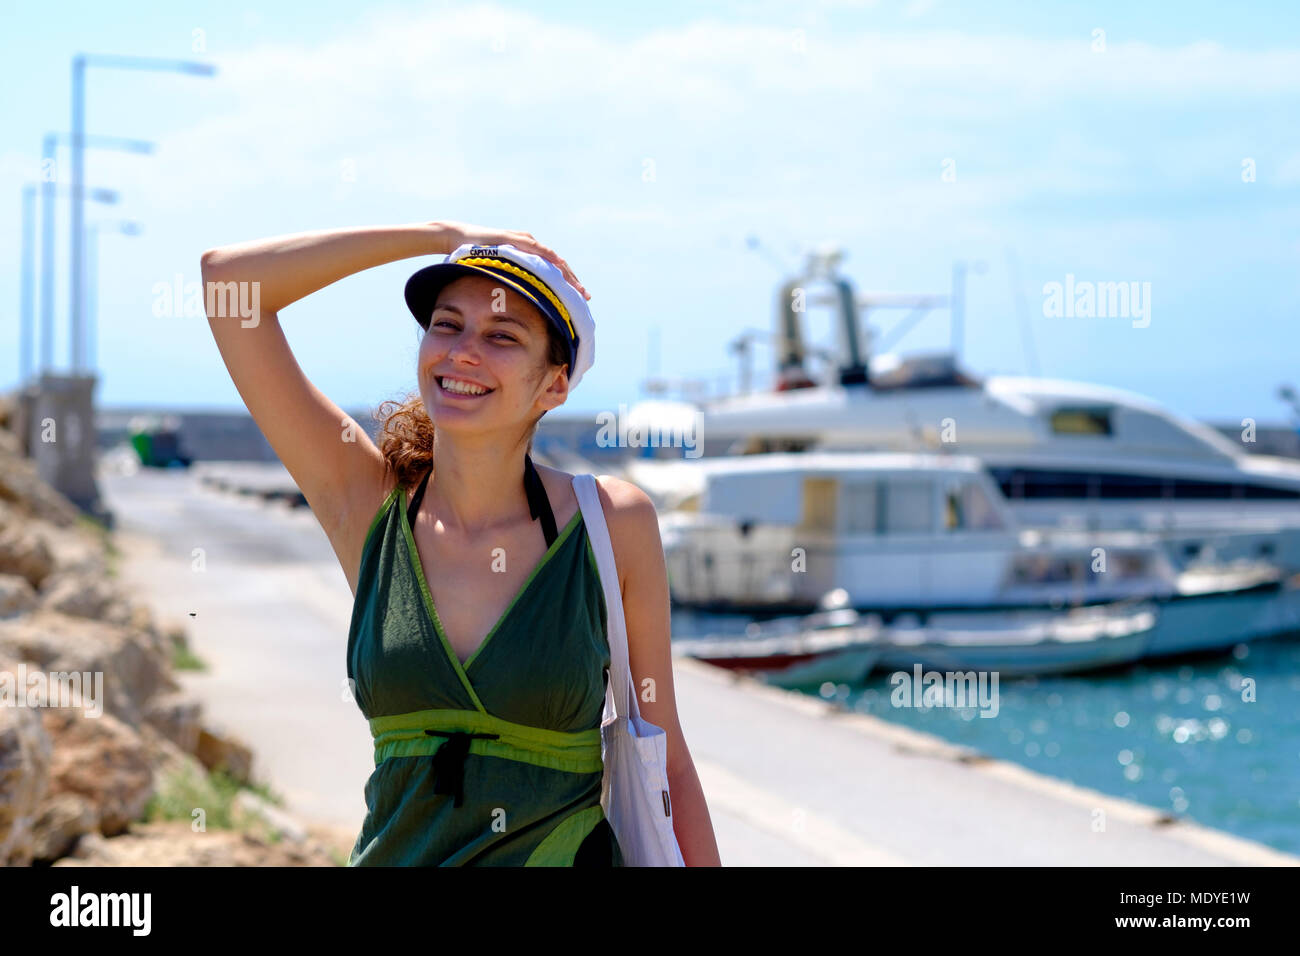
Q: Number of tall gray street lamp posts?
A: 4